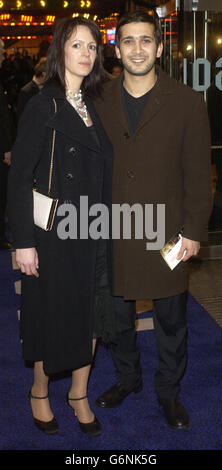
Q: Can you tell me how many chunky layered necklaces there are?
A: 1